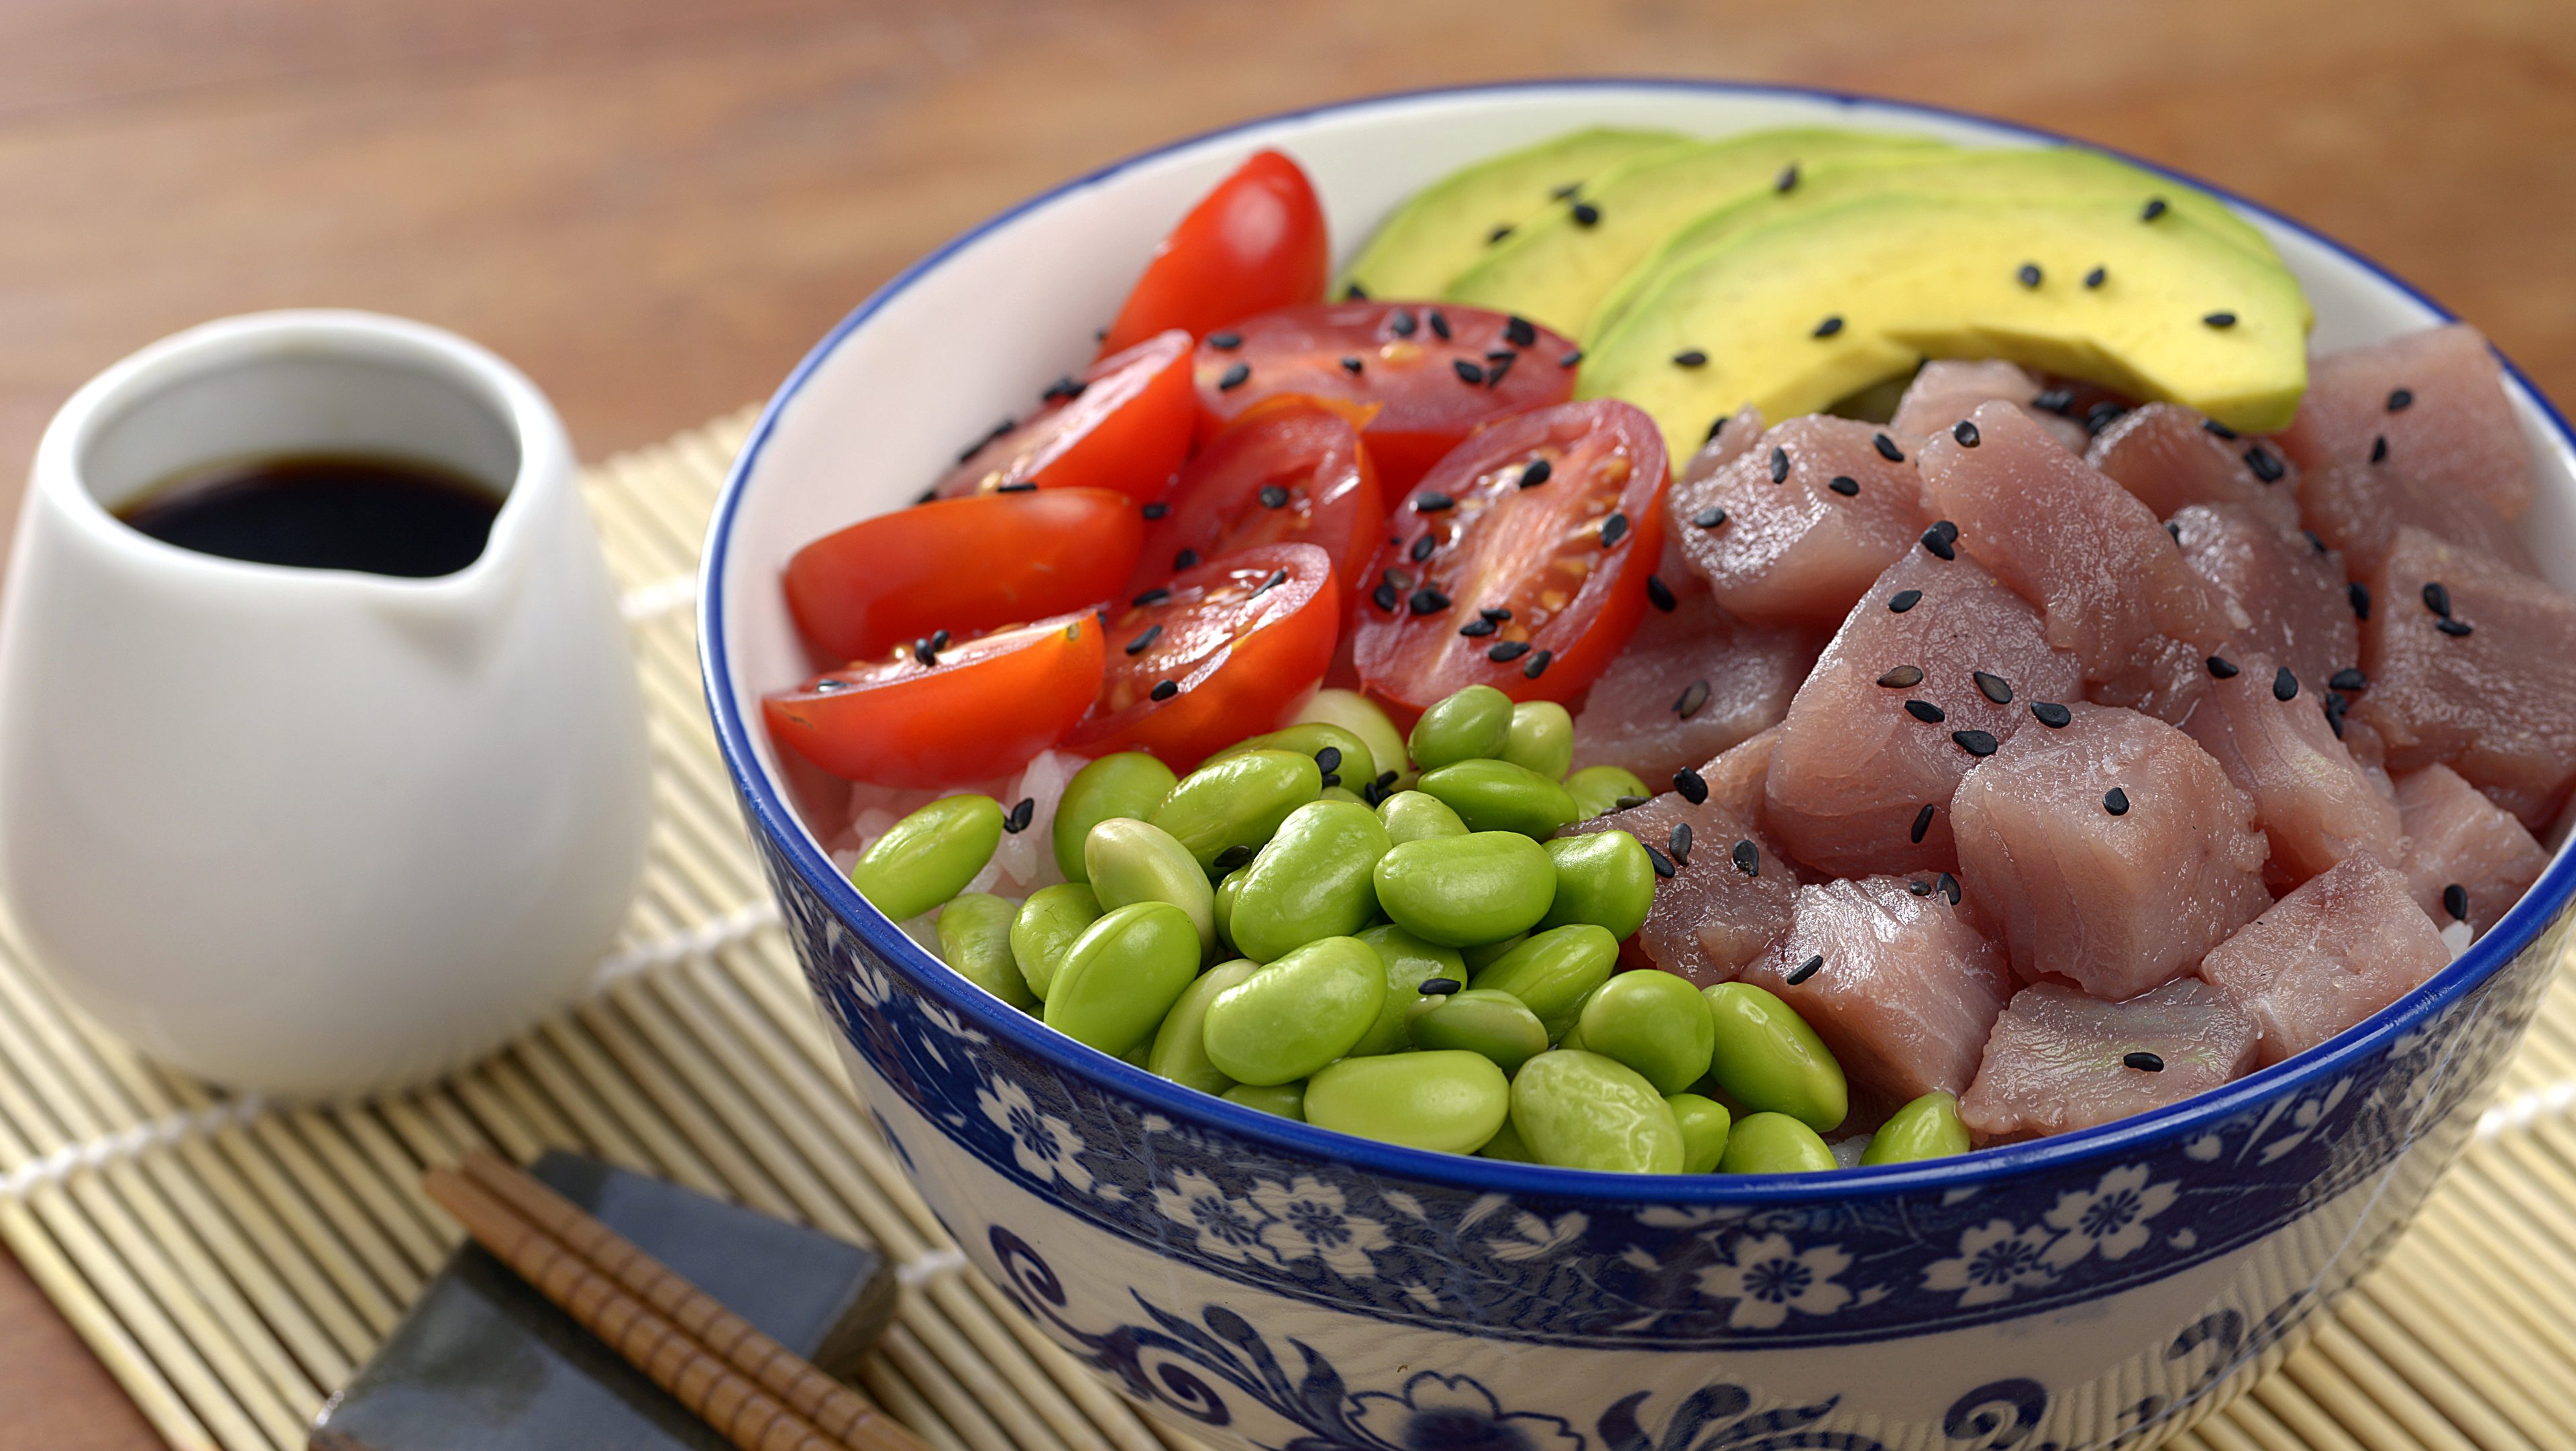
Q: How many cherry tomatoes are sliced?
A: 8